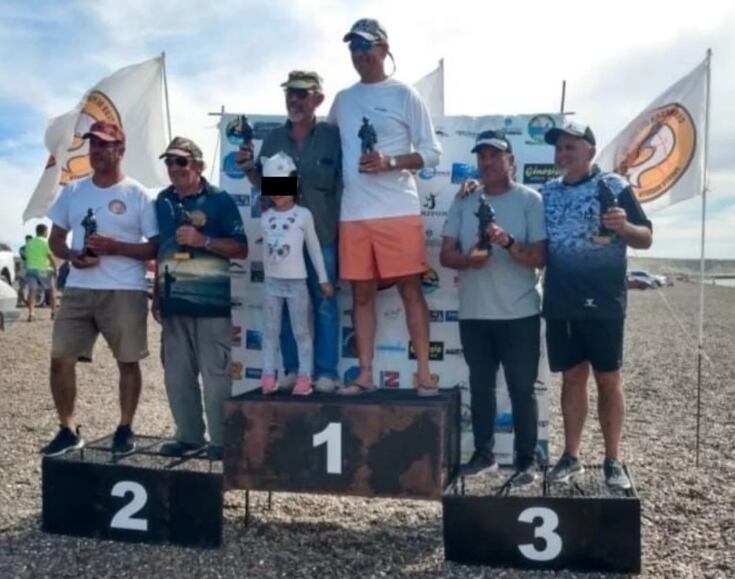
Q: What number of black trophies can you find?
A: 6